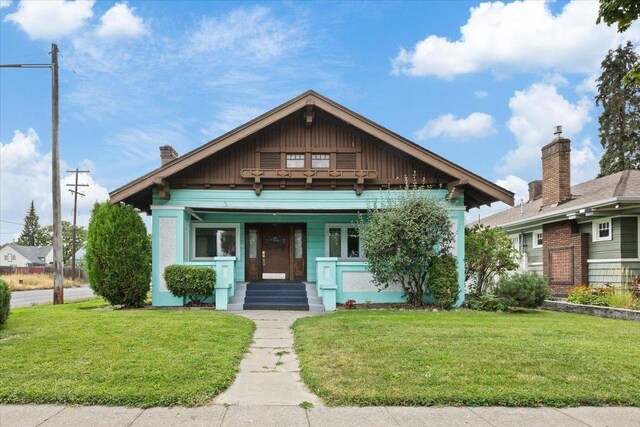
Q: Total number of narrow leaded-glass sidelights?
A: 2